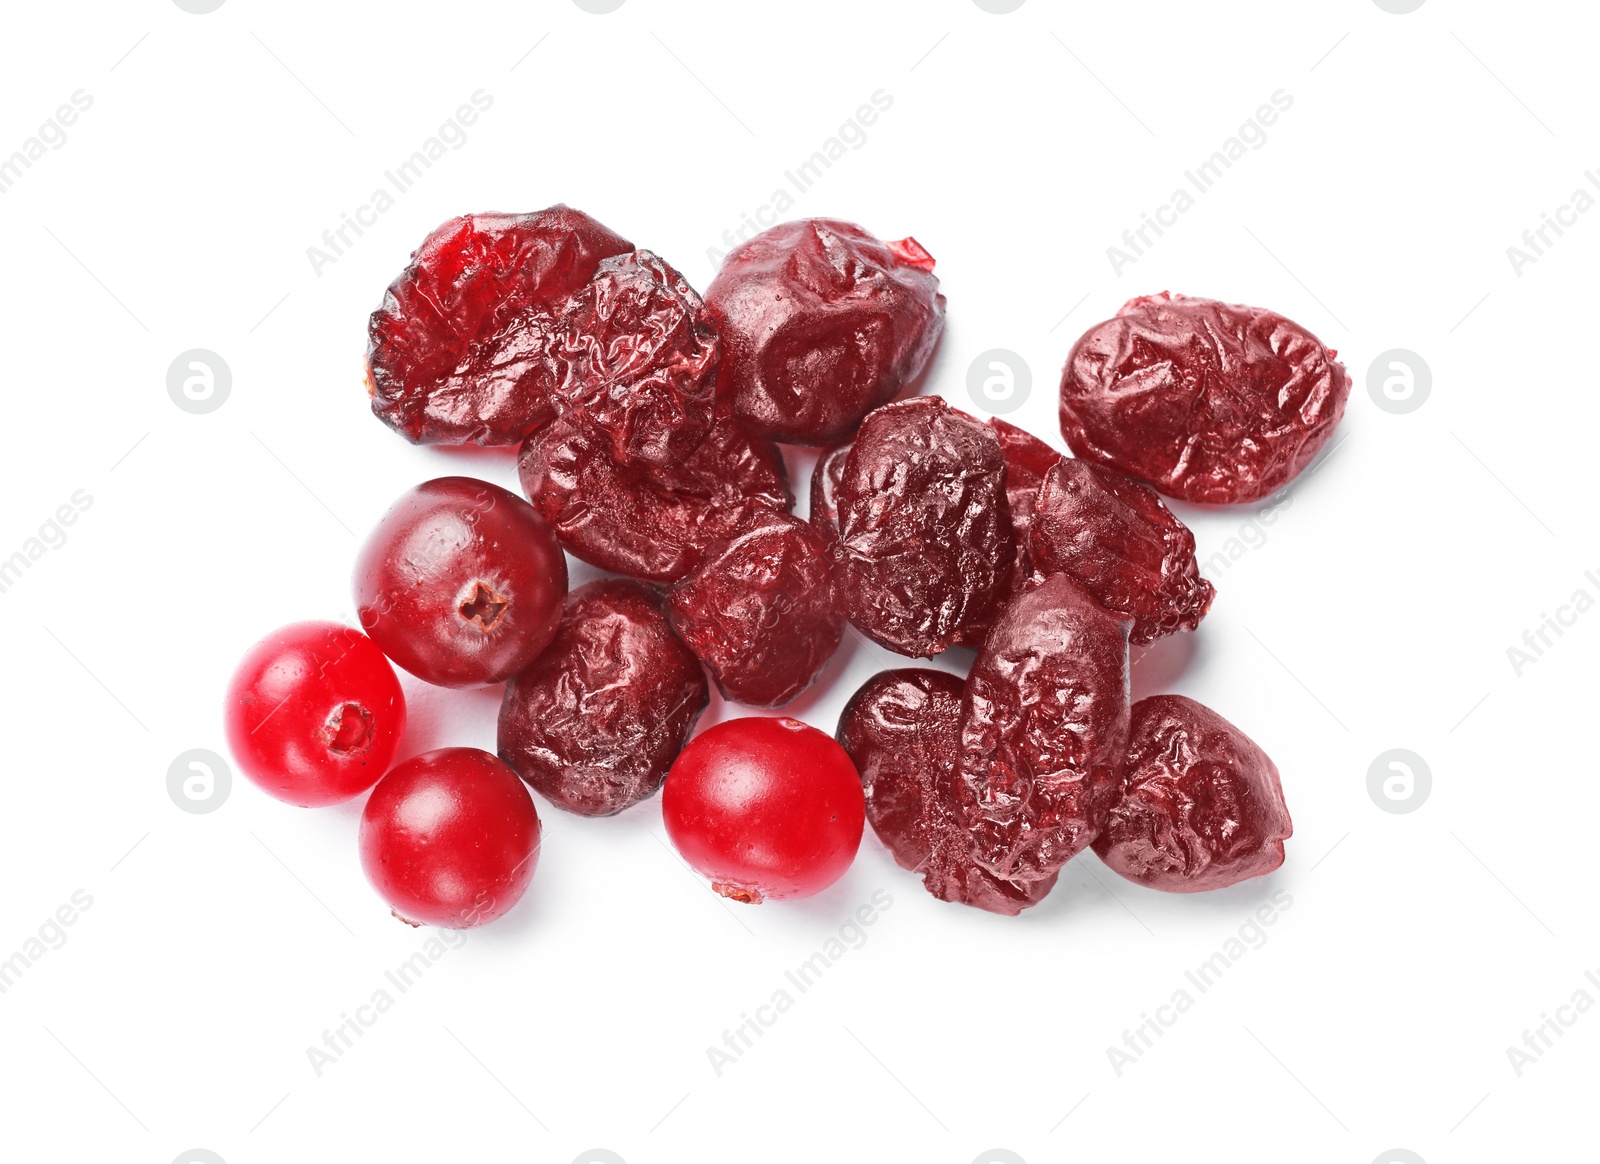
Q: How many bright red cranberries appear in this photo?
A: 3